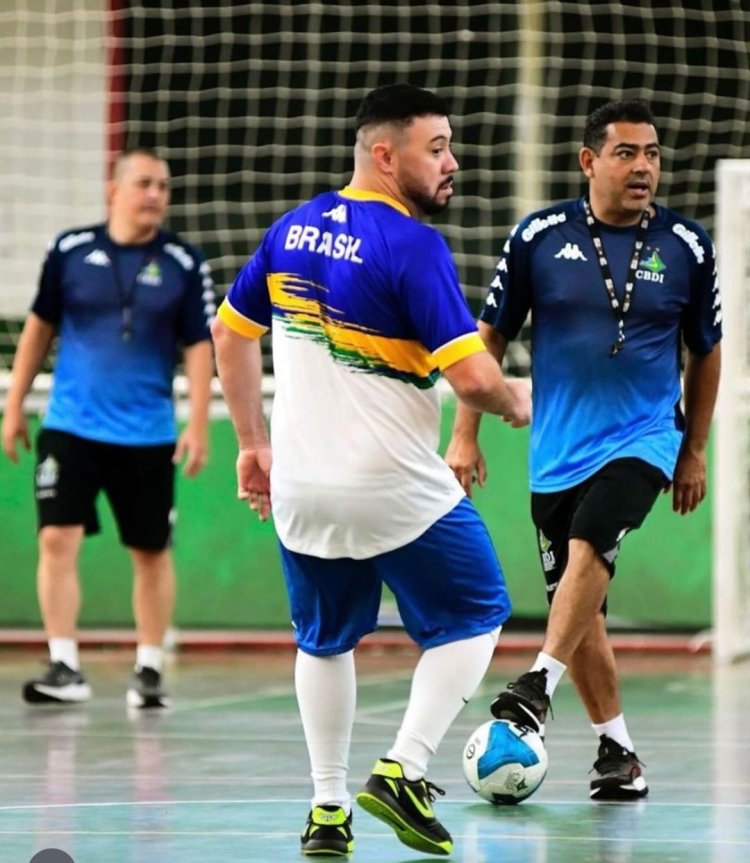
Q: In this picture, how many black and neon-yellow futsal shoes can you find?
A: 2